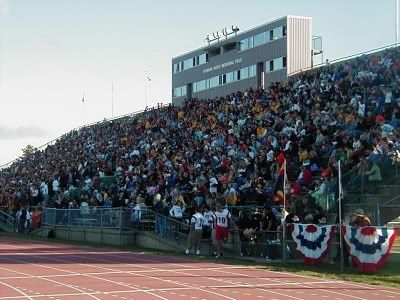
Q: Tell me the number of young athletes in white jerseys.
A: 3